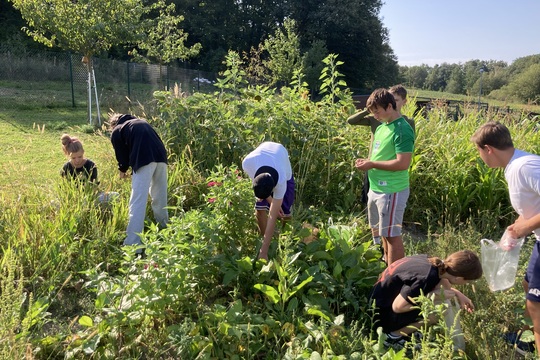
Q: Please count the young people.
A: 7